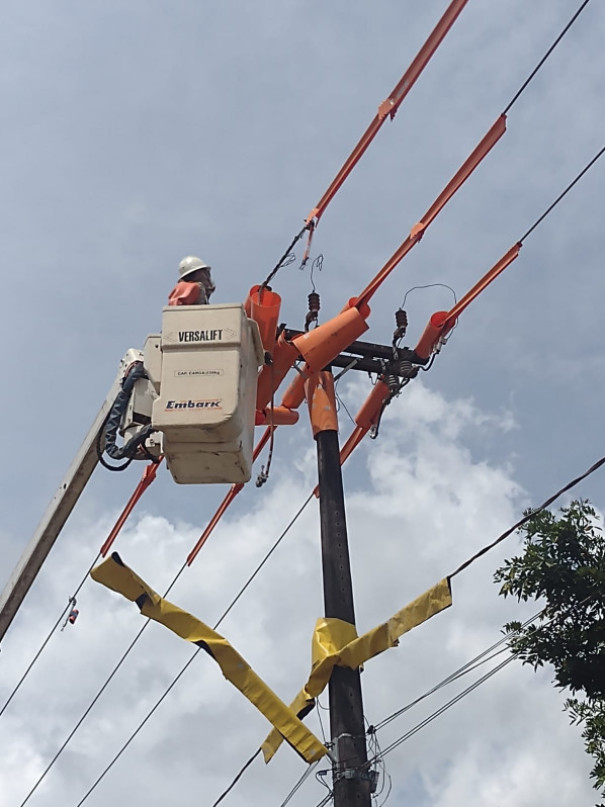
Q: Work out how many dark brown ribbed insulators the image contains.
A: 2